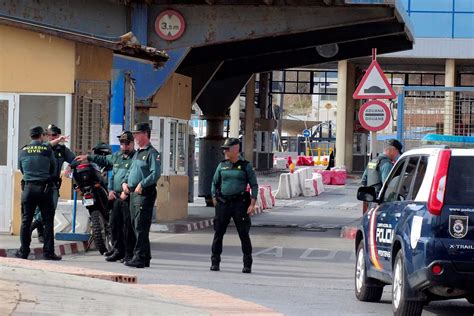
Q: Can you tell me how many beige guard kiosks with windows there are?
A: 2